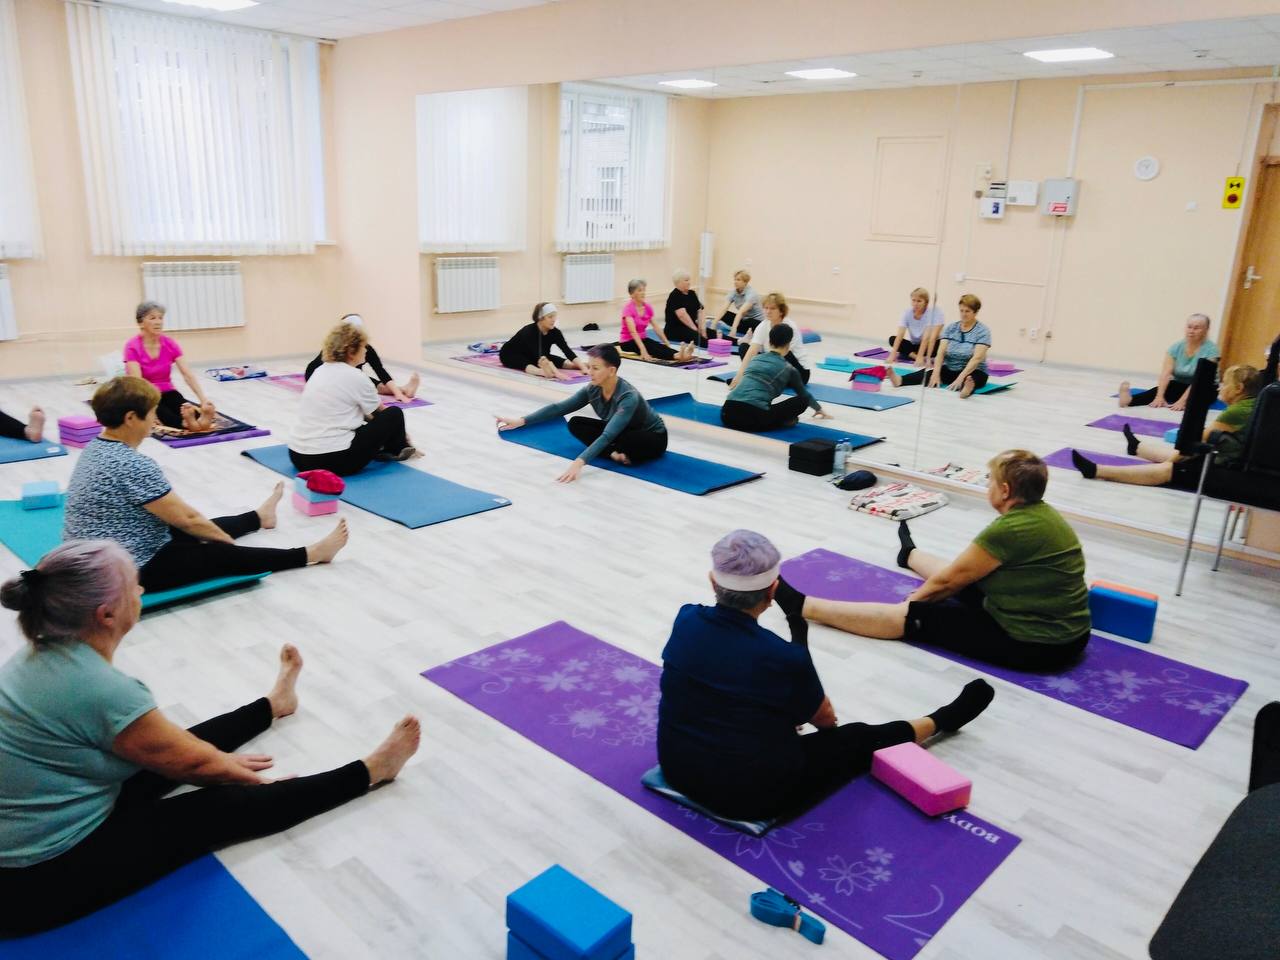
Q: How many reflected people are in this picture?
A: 10